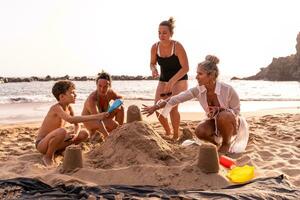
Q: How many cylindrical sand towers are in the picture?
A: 3